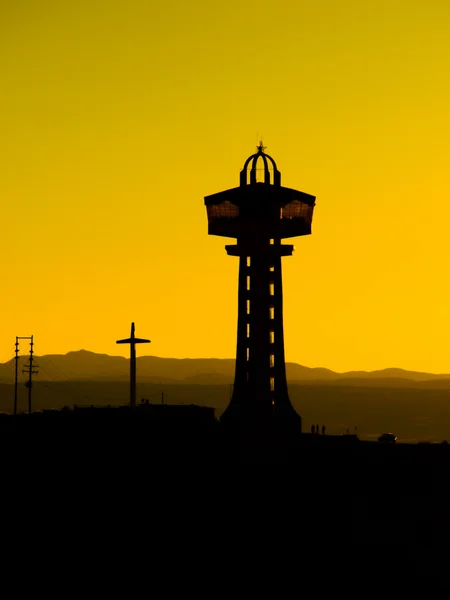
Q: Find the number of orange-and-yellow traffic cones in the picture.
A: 0